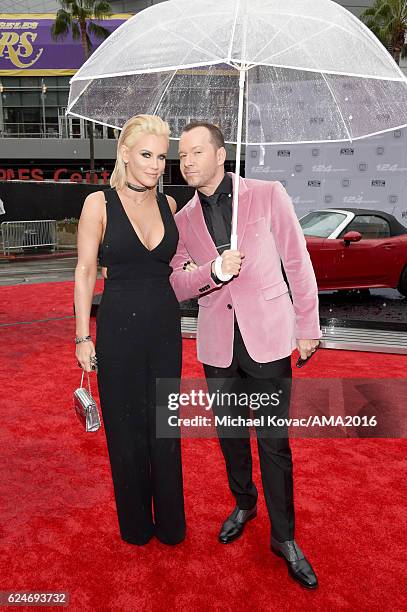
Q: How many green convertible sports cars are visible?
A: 0